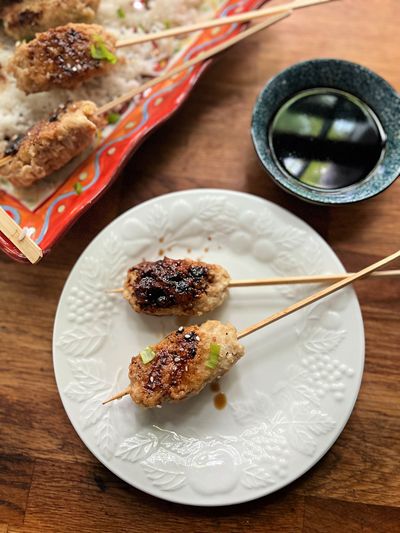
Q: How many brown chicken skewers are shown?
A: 5